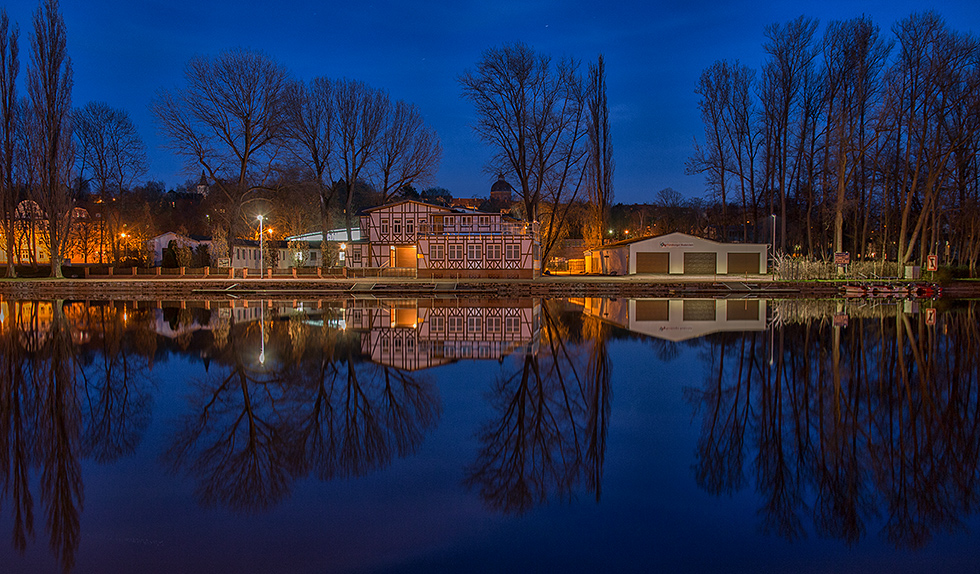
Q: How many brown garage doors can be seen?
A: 3